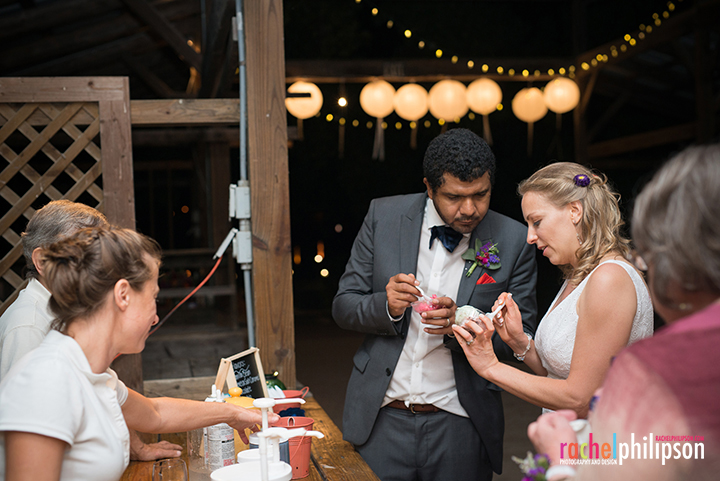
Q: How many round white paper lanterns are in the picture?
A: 7